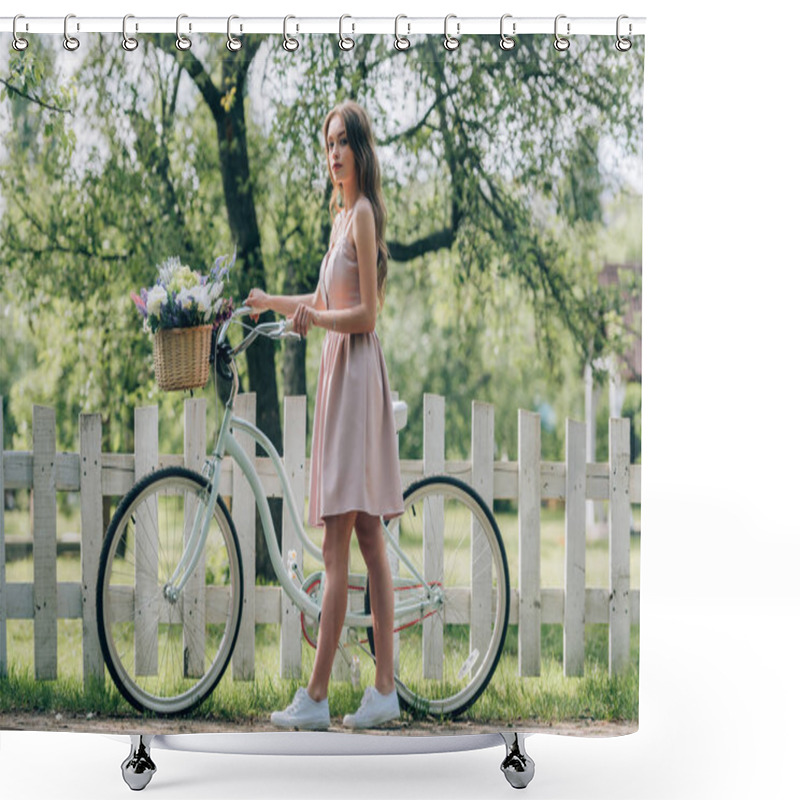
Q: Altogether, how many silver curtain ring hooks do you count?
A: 12